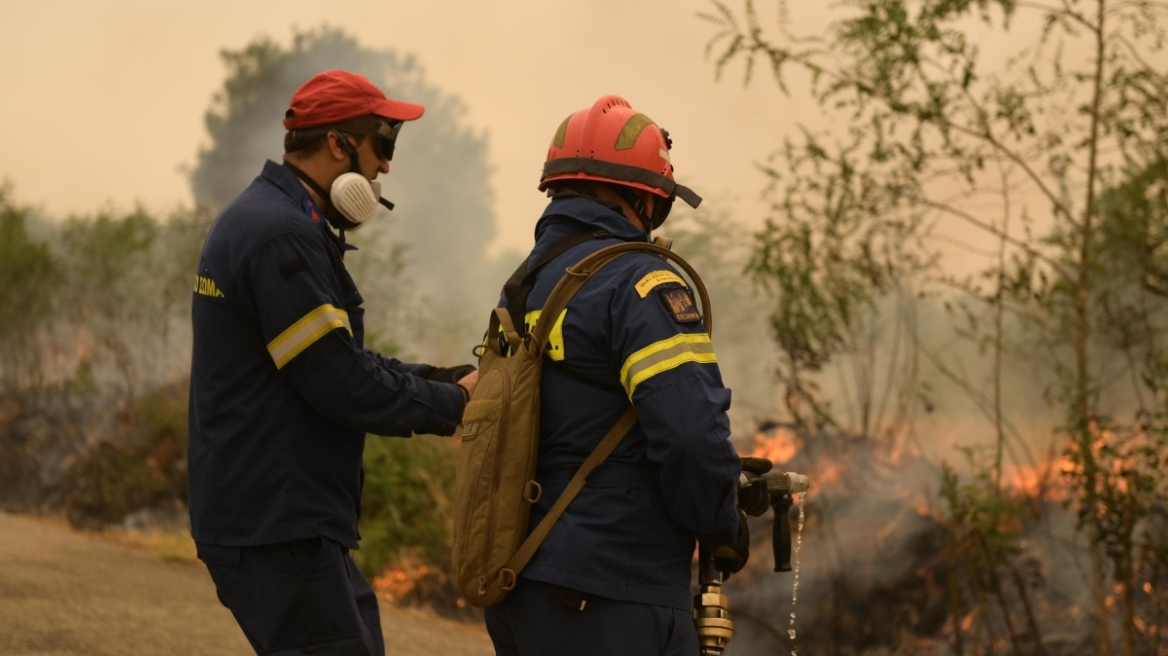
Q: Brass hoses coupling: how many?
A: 1